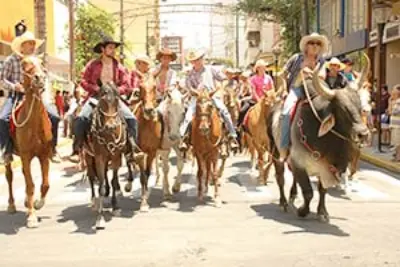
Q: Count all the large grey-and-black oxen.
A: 1